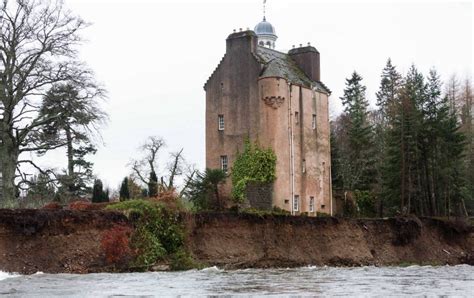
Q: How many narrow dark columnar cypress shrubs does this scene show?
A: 3